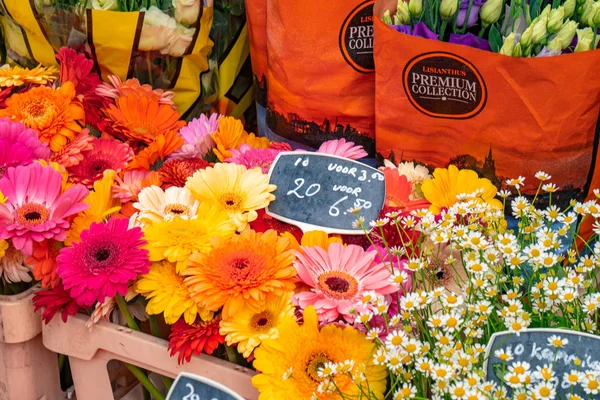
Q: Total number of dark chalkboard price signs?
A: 3